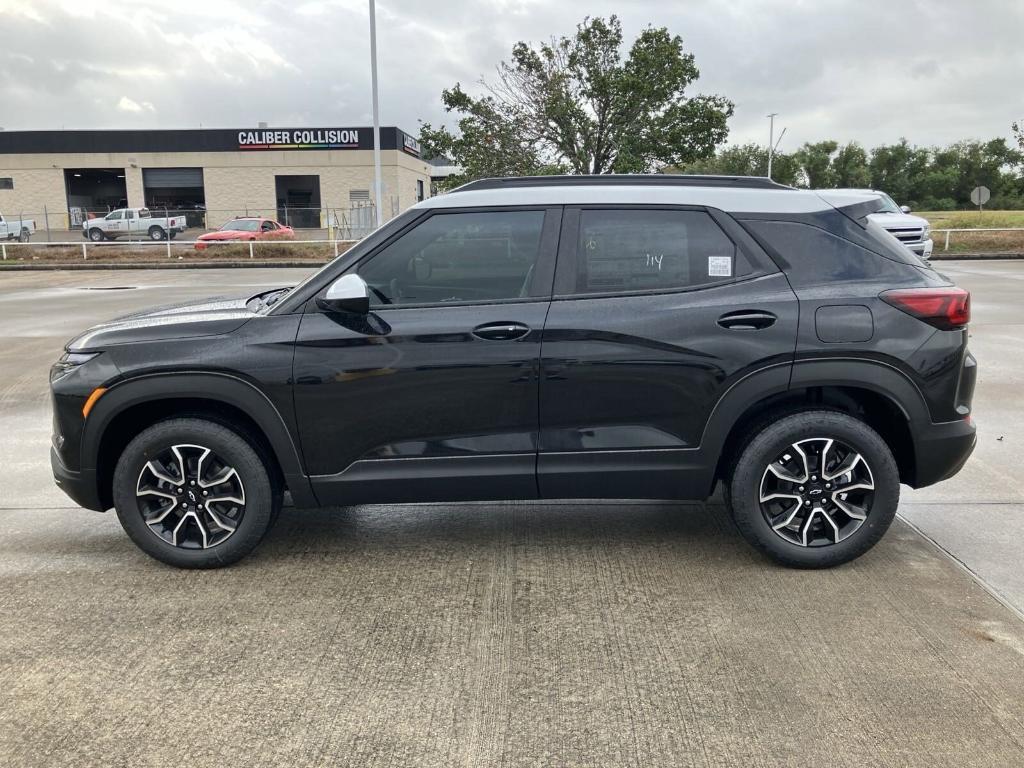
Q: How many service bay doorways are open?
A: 3